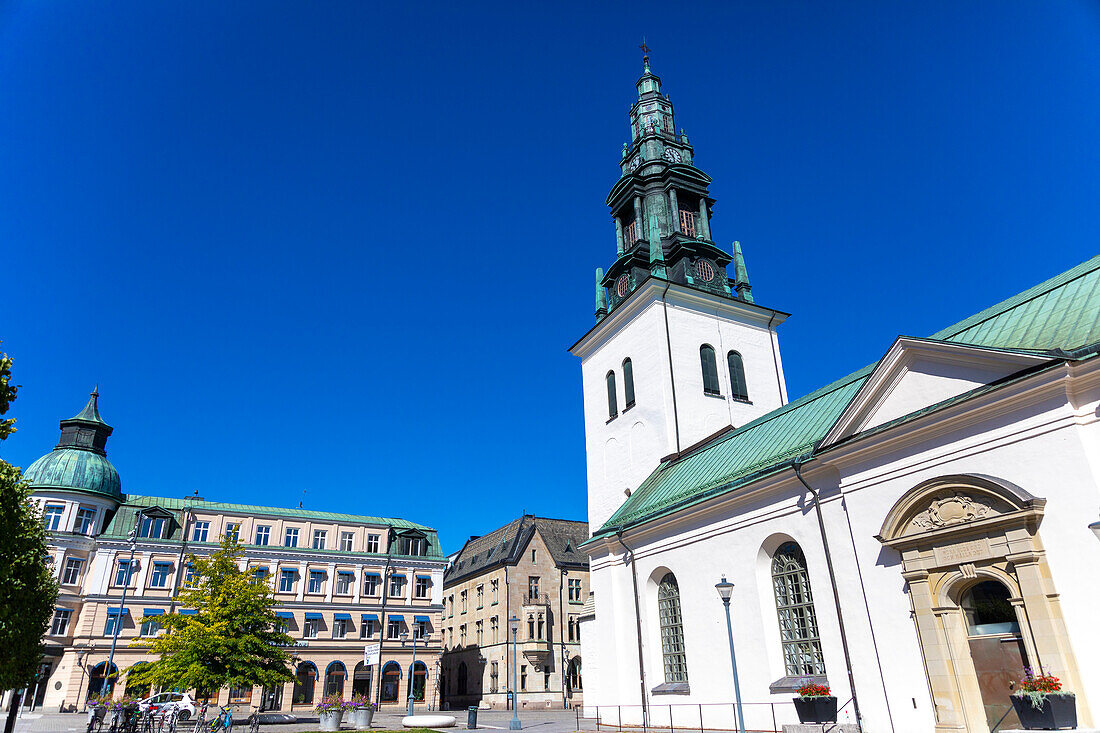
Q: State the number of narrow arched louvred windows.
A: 4